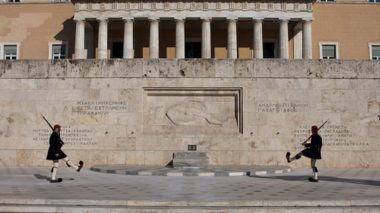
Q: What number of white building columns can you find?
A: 10